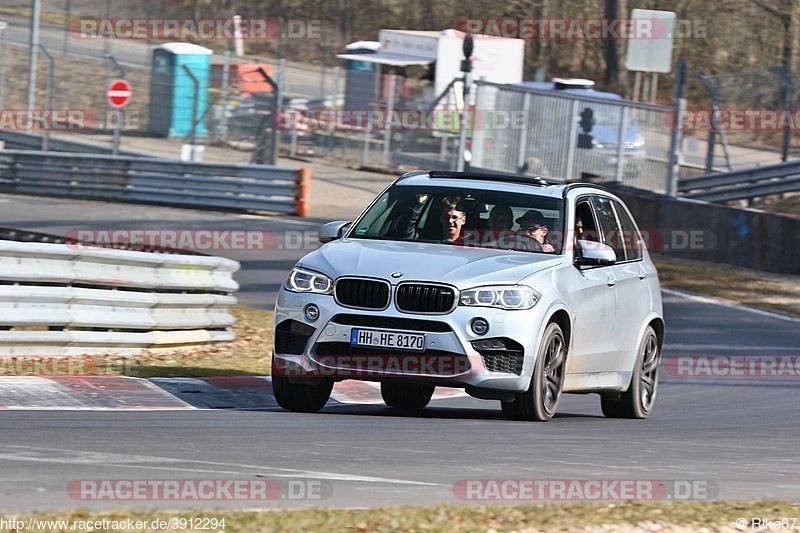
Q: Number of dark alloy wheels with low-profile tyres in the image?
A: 2